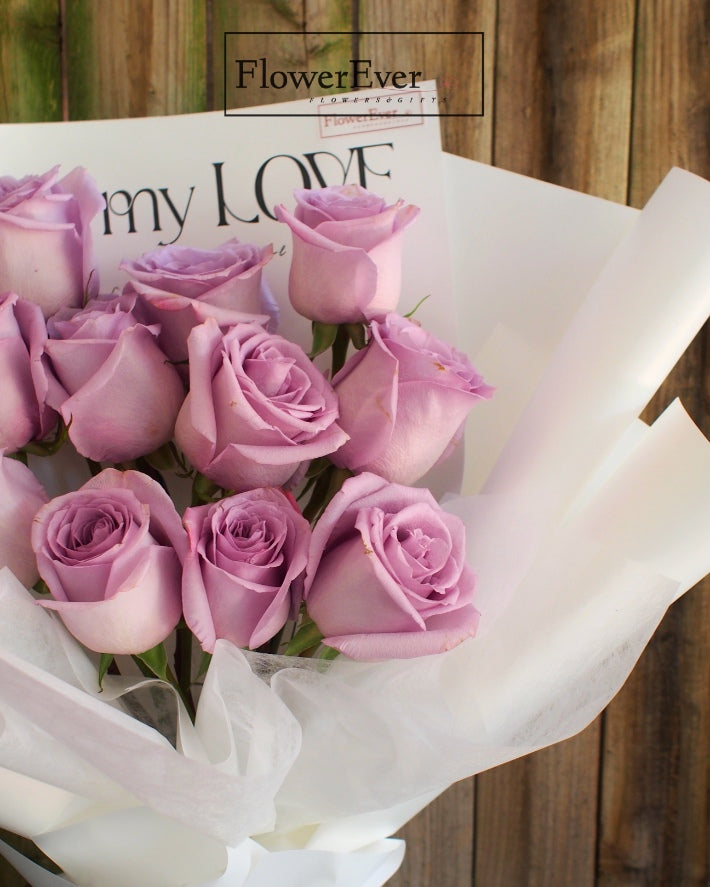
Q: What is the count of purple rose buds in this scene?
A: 11